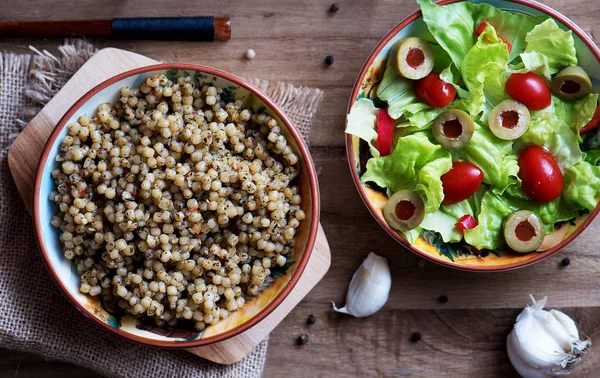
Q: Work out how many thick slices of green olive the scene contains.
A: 6